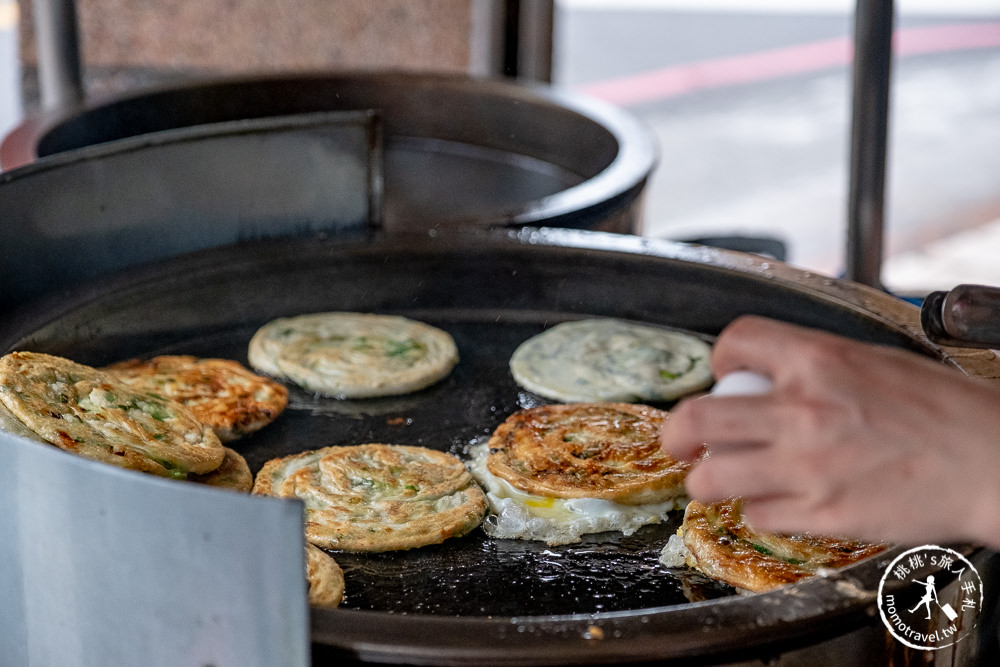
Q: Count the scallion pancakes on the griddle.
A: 9